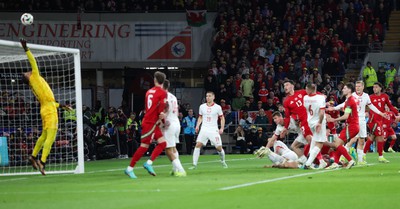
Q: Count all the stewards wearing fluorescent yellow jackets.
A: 2